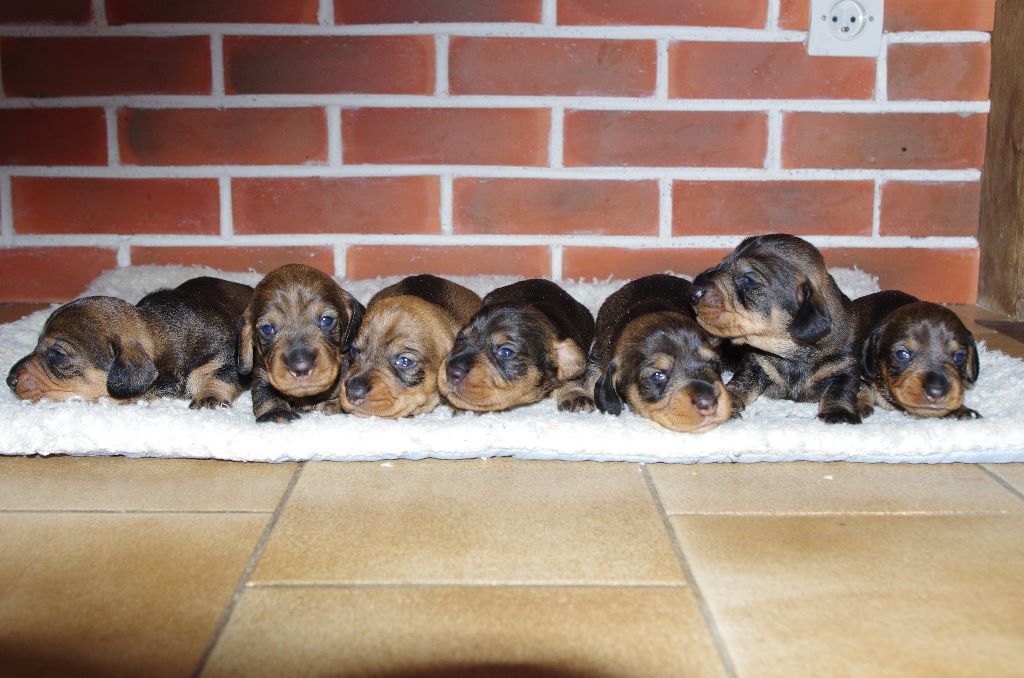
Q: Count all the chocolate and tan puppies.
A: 7